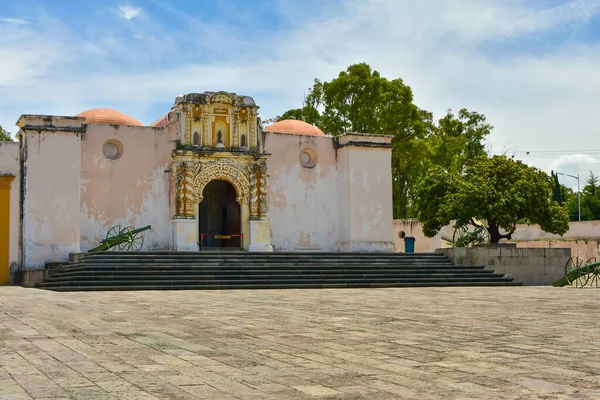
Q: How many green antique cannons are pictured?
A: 3